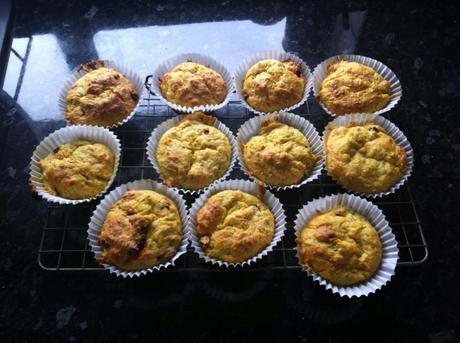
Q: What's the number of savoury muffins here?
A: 11